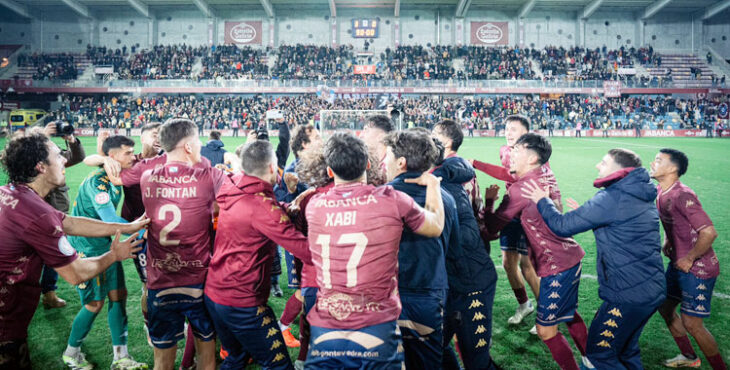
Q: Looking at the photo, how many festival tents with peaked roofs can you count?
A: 0